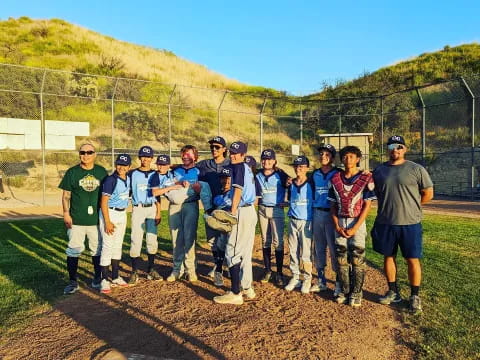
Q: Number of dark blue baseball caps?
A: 11